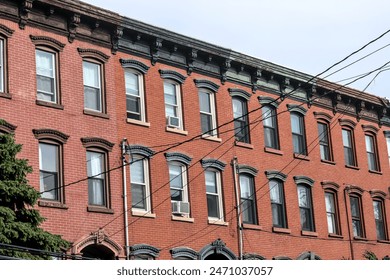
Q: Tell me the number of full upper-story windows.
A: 11